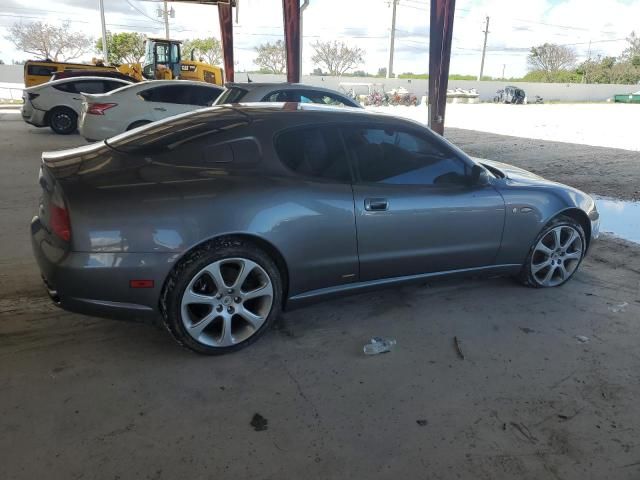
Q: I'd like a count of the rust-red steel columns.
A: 3